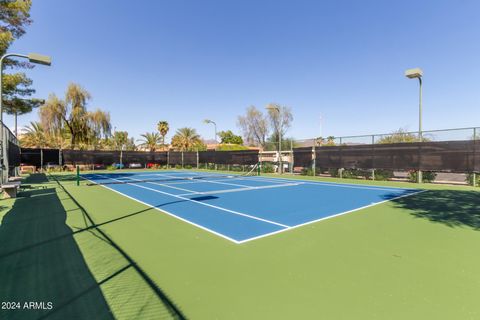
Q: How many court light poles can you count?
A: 4